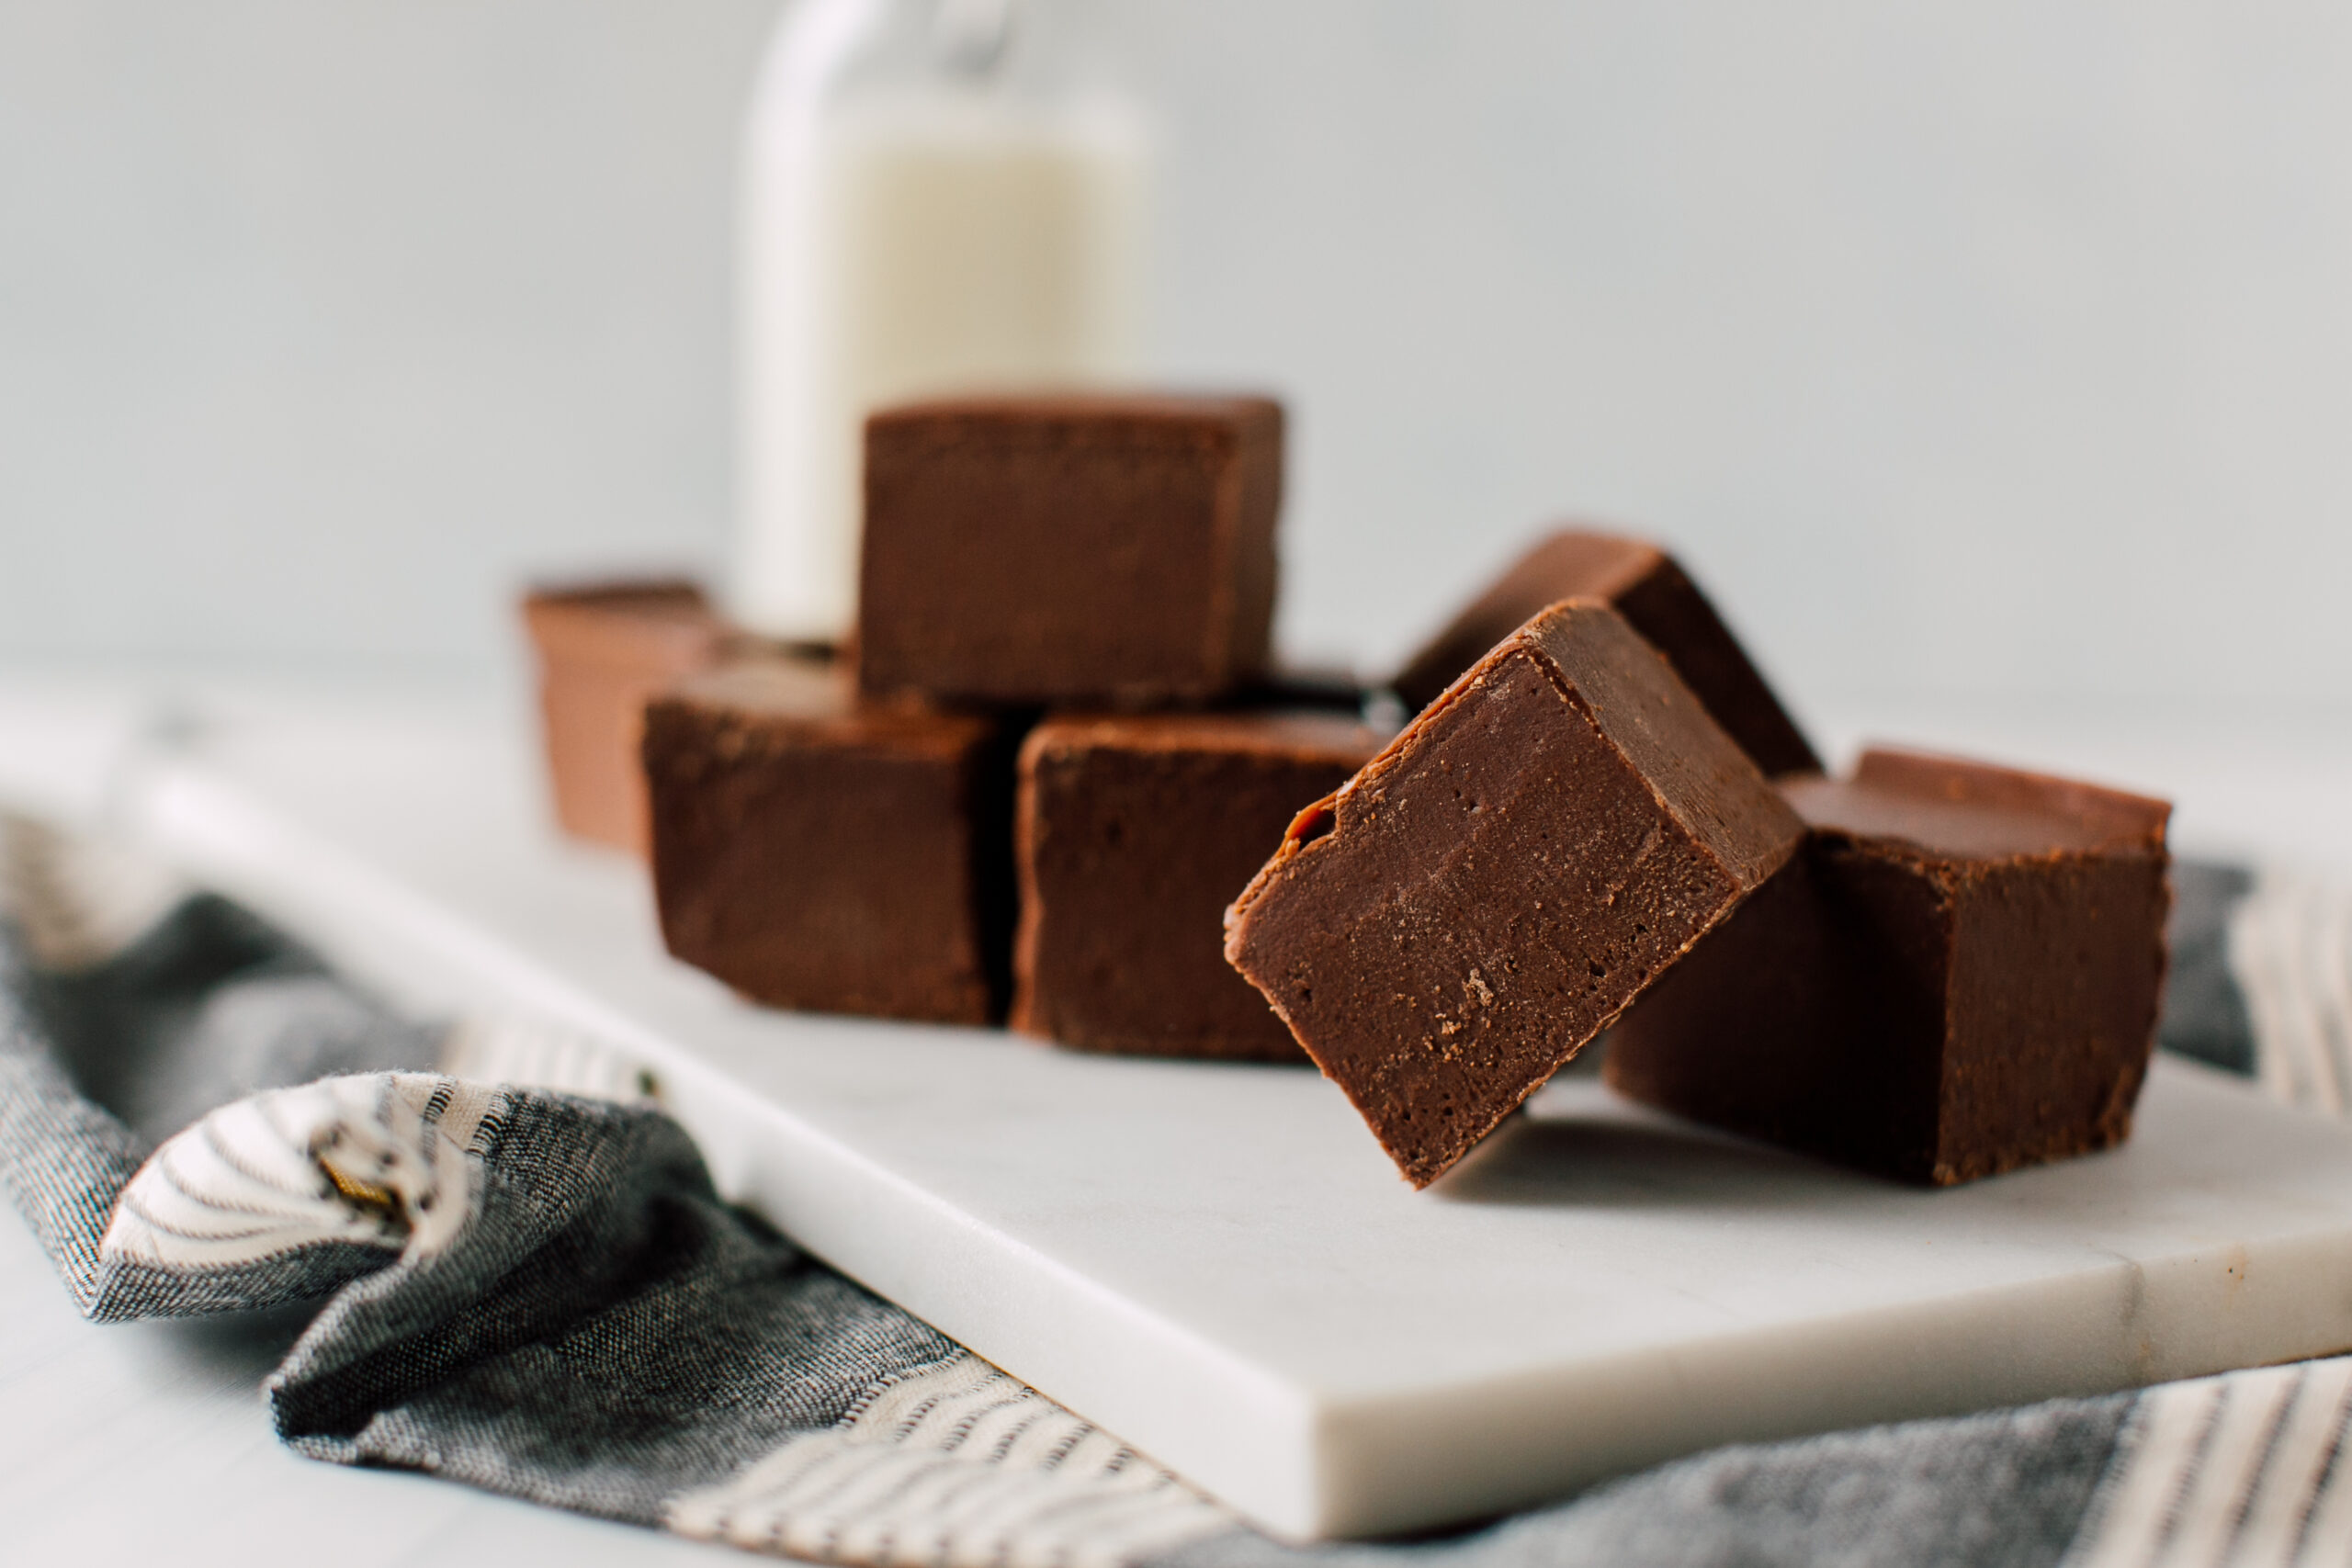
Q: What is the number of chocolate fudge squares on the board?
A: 7